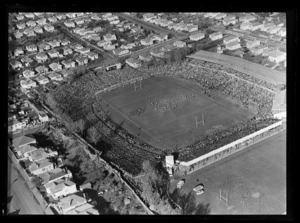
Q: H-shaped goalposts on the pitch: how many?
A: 2